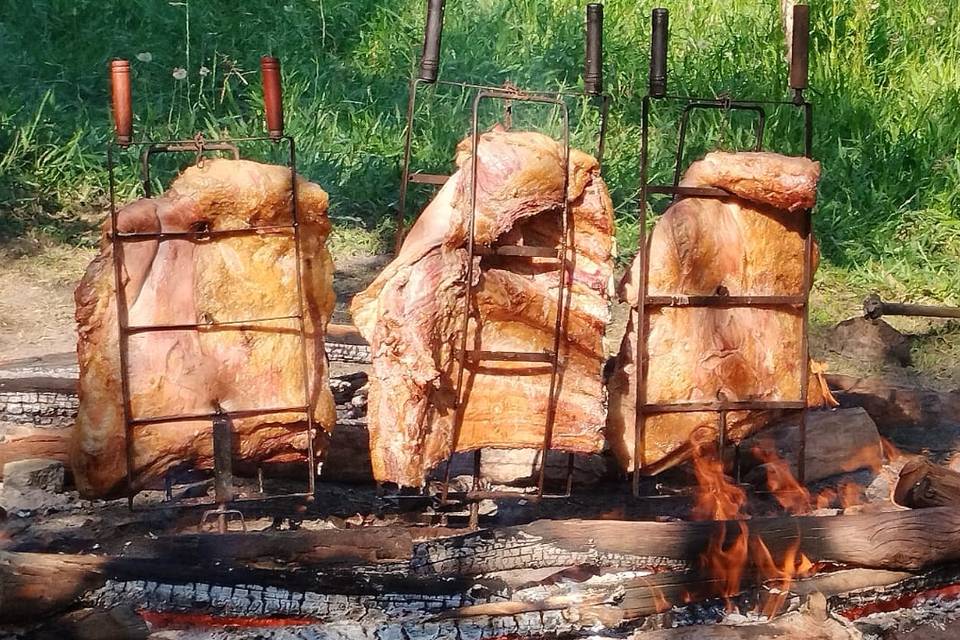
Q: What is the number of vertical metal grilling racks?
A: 3